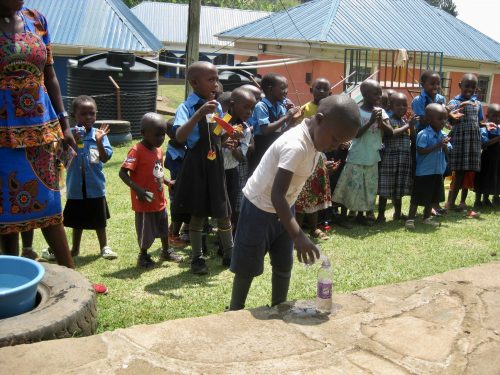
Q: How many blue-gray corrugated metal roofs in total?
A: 3